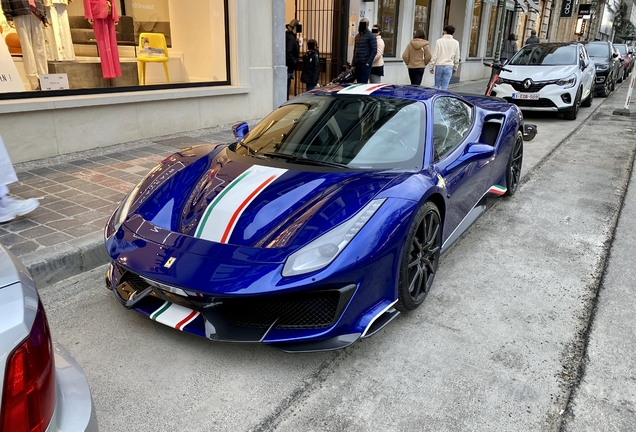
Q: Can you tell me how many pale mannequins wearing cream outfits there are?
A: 2